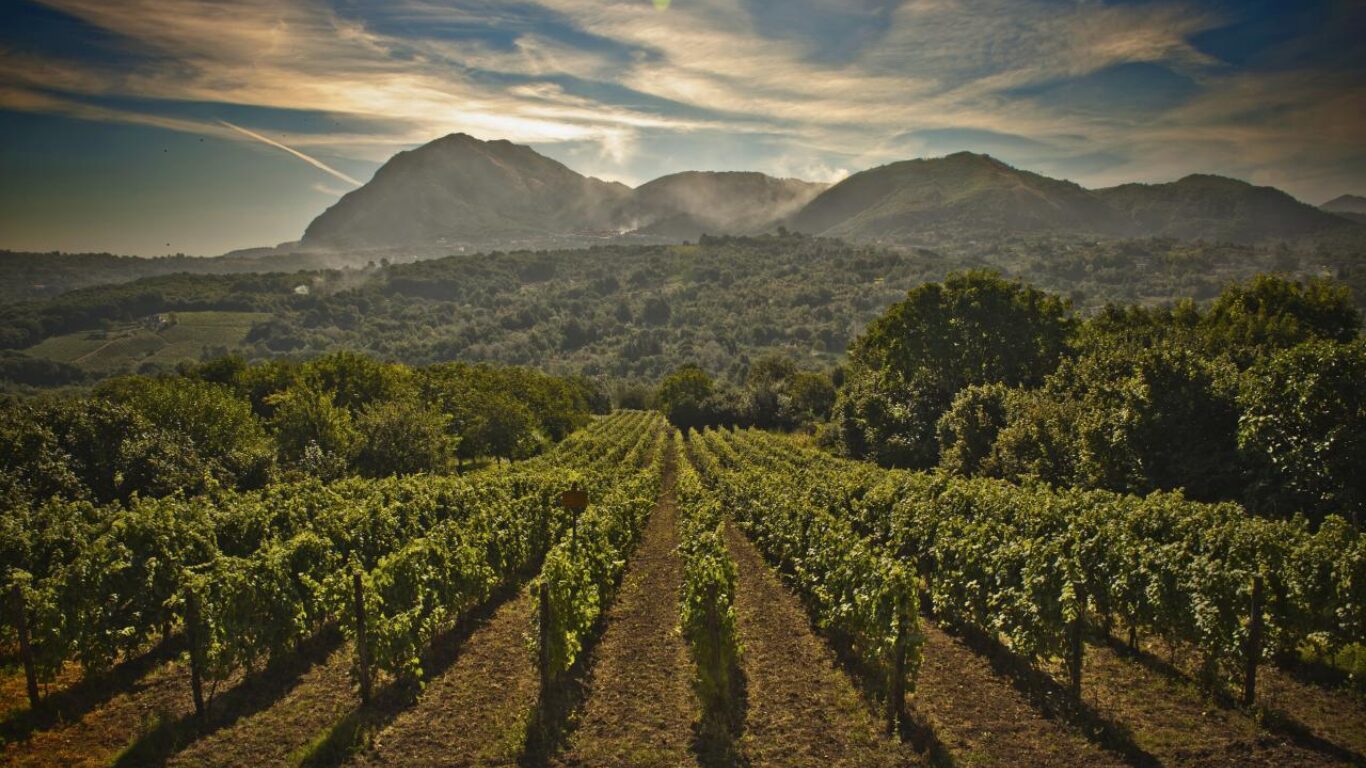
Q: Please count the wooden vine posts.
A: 8